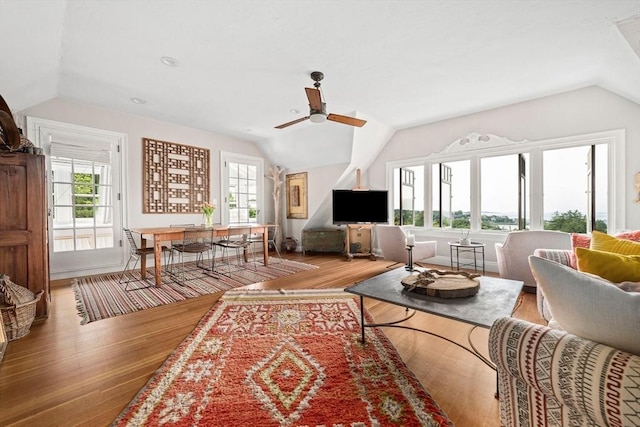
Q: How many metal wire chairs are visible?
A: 6